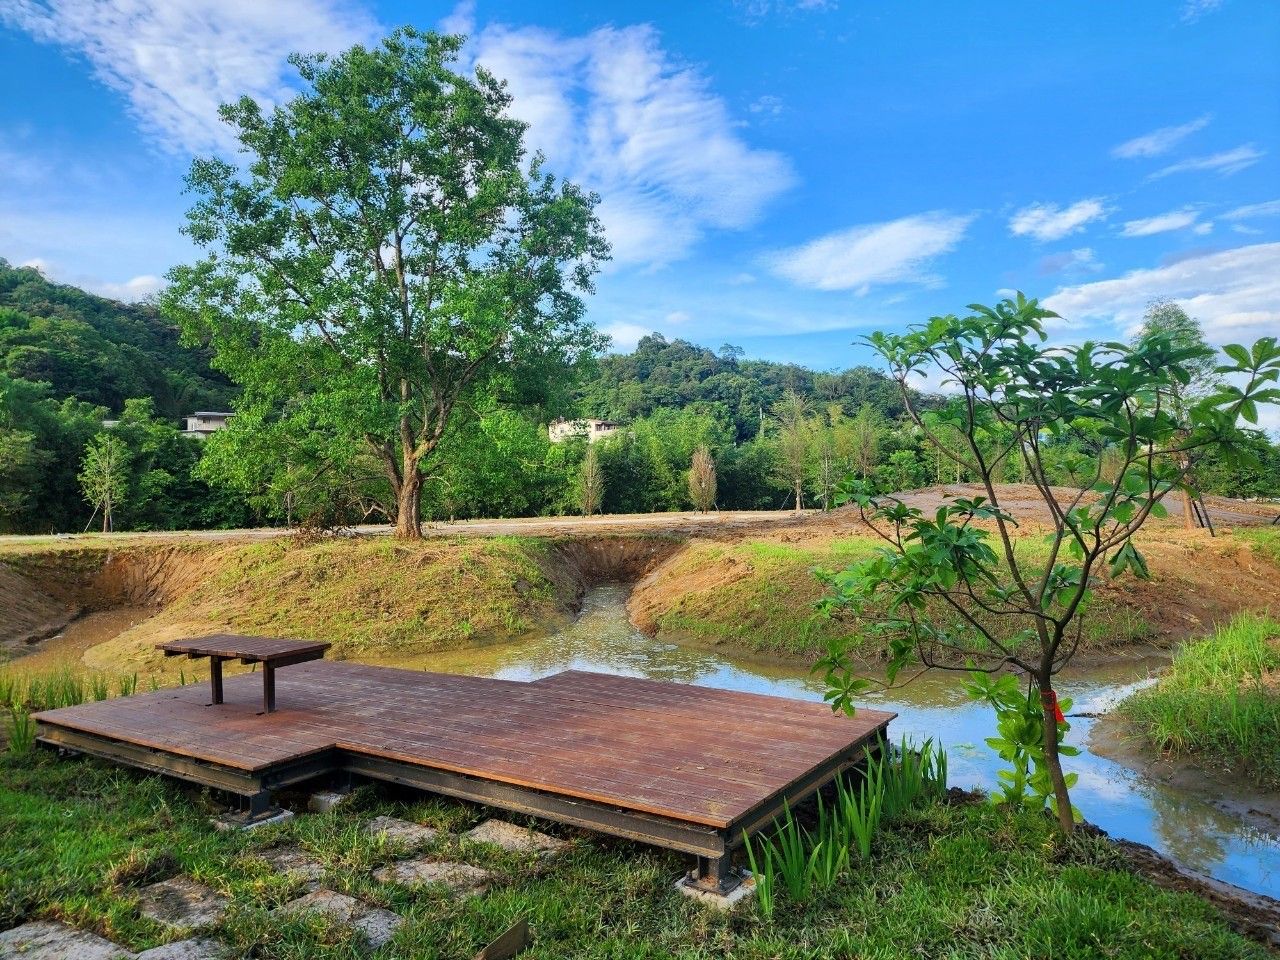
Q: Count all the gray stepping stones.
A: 8